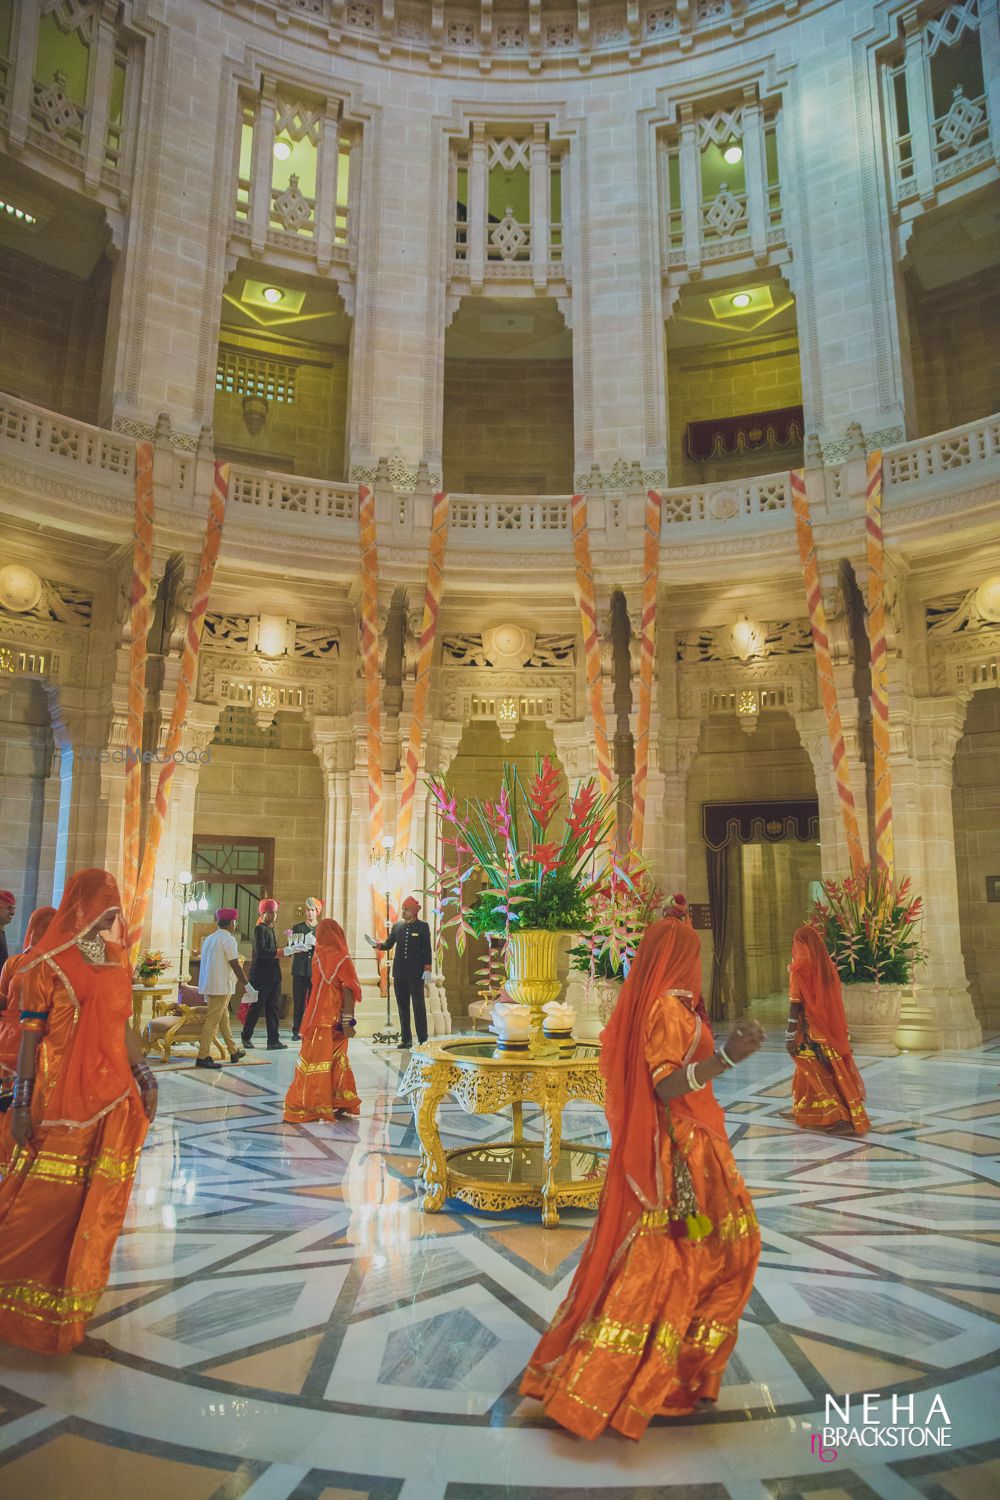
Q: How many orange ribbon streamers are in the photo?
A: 8